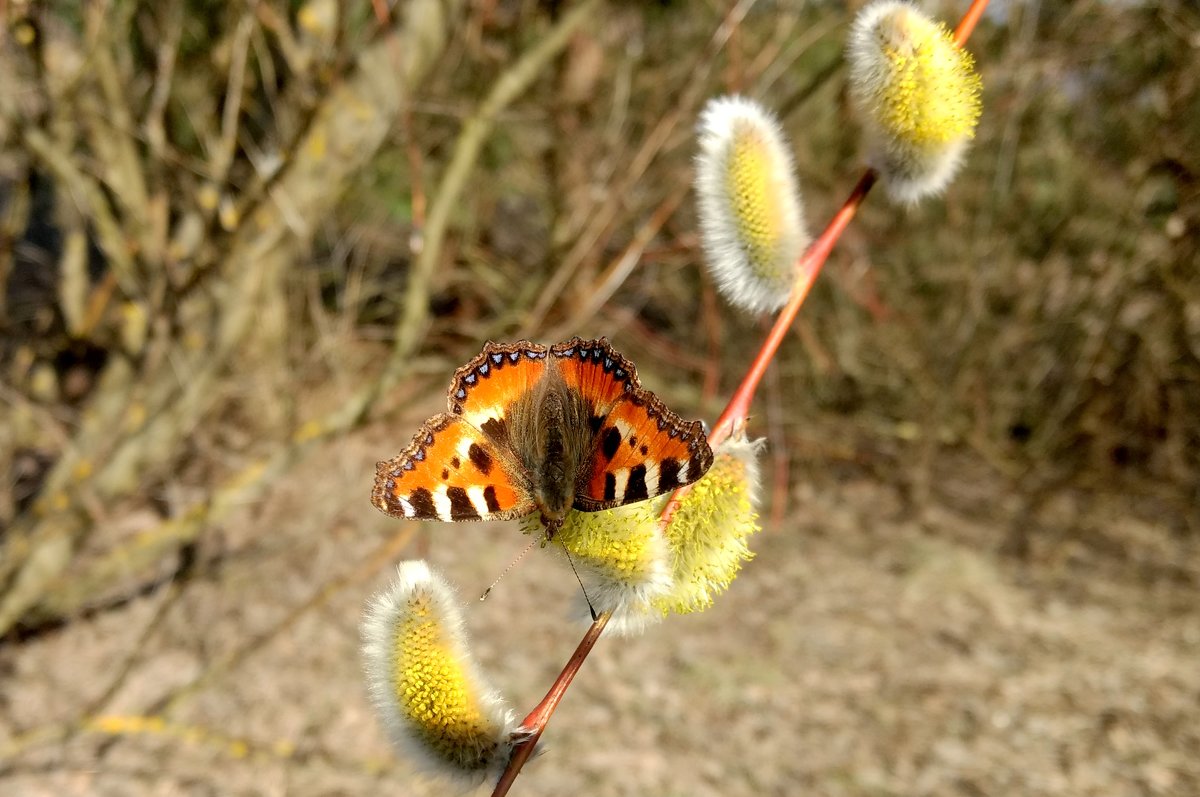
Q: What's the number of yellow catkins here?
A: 5